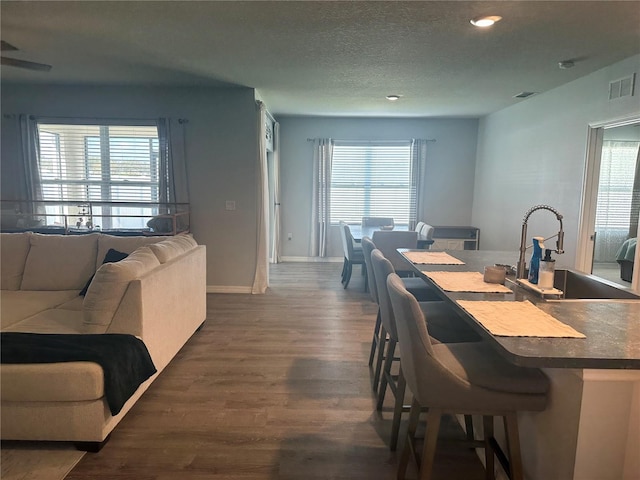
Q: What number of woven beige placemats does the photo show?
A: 3